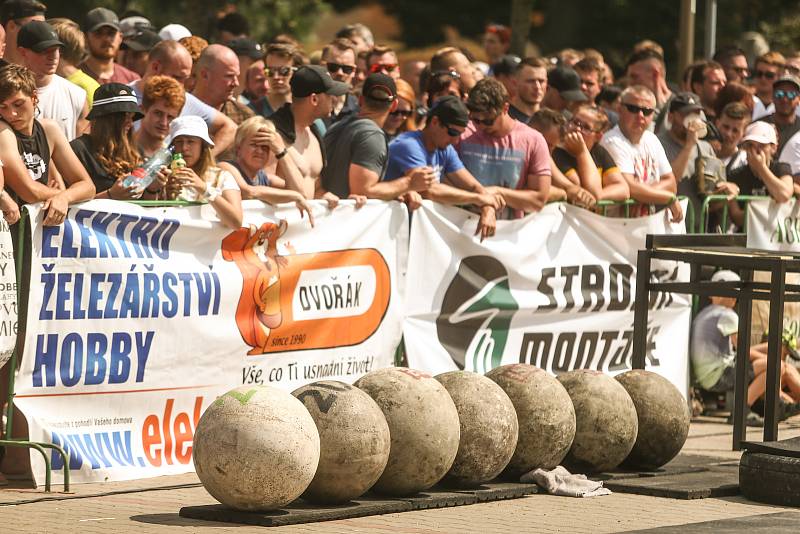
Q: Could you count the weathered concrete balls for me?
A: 7